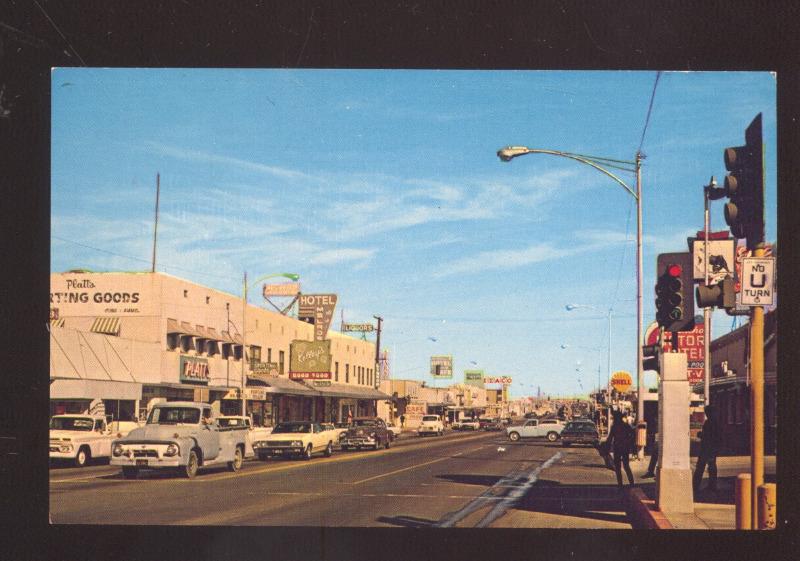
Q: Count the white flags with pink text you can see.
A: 0